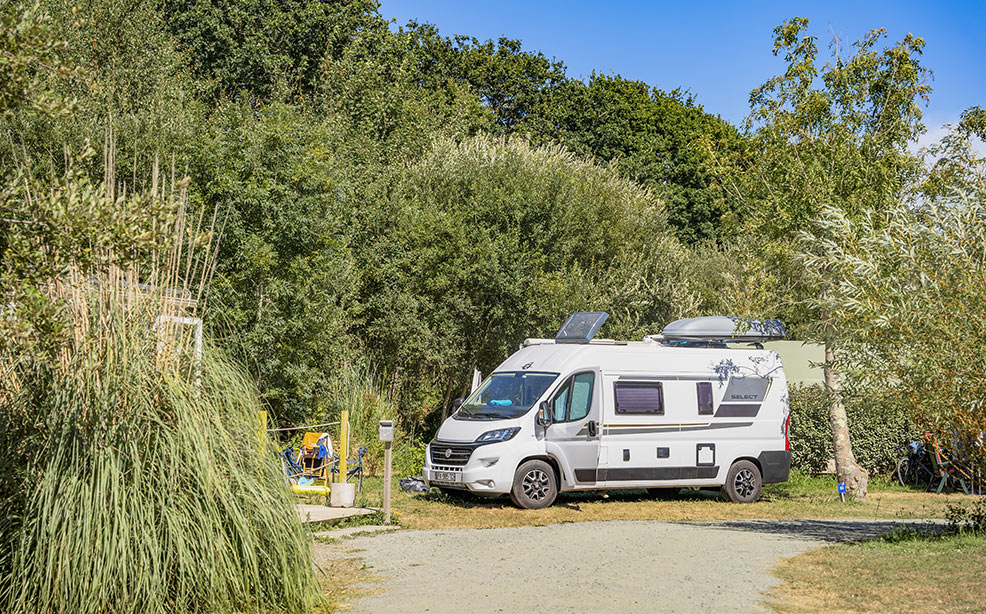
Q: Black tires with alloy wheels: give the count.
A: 2